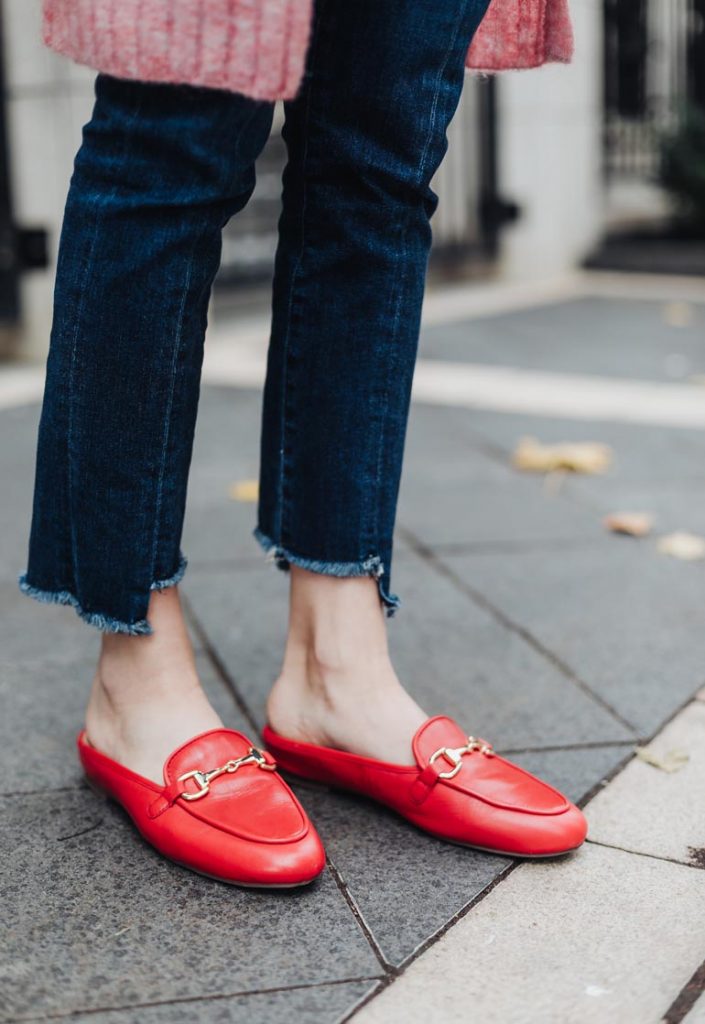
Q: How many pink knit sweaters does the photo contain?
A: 1